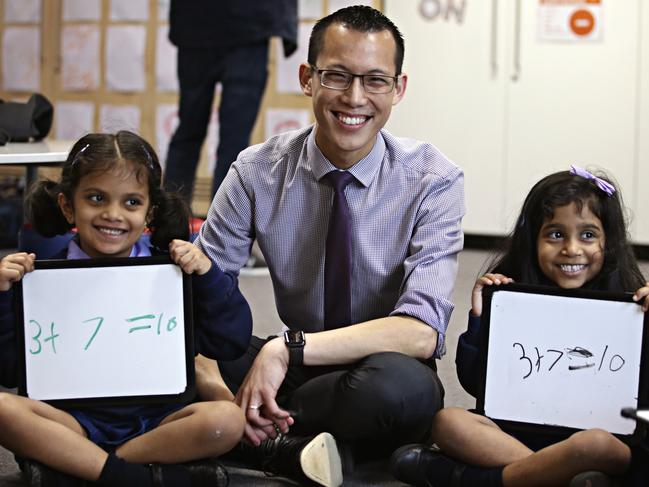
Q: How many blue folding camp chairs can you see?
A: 0